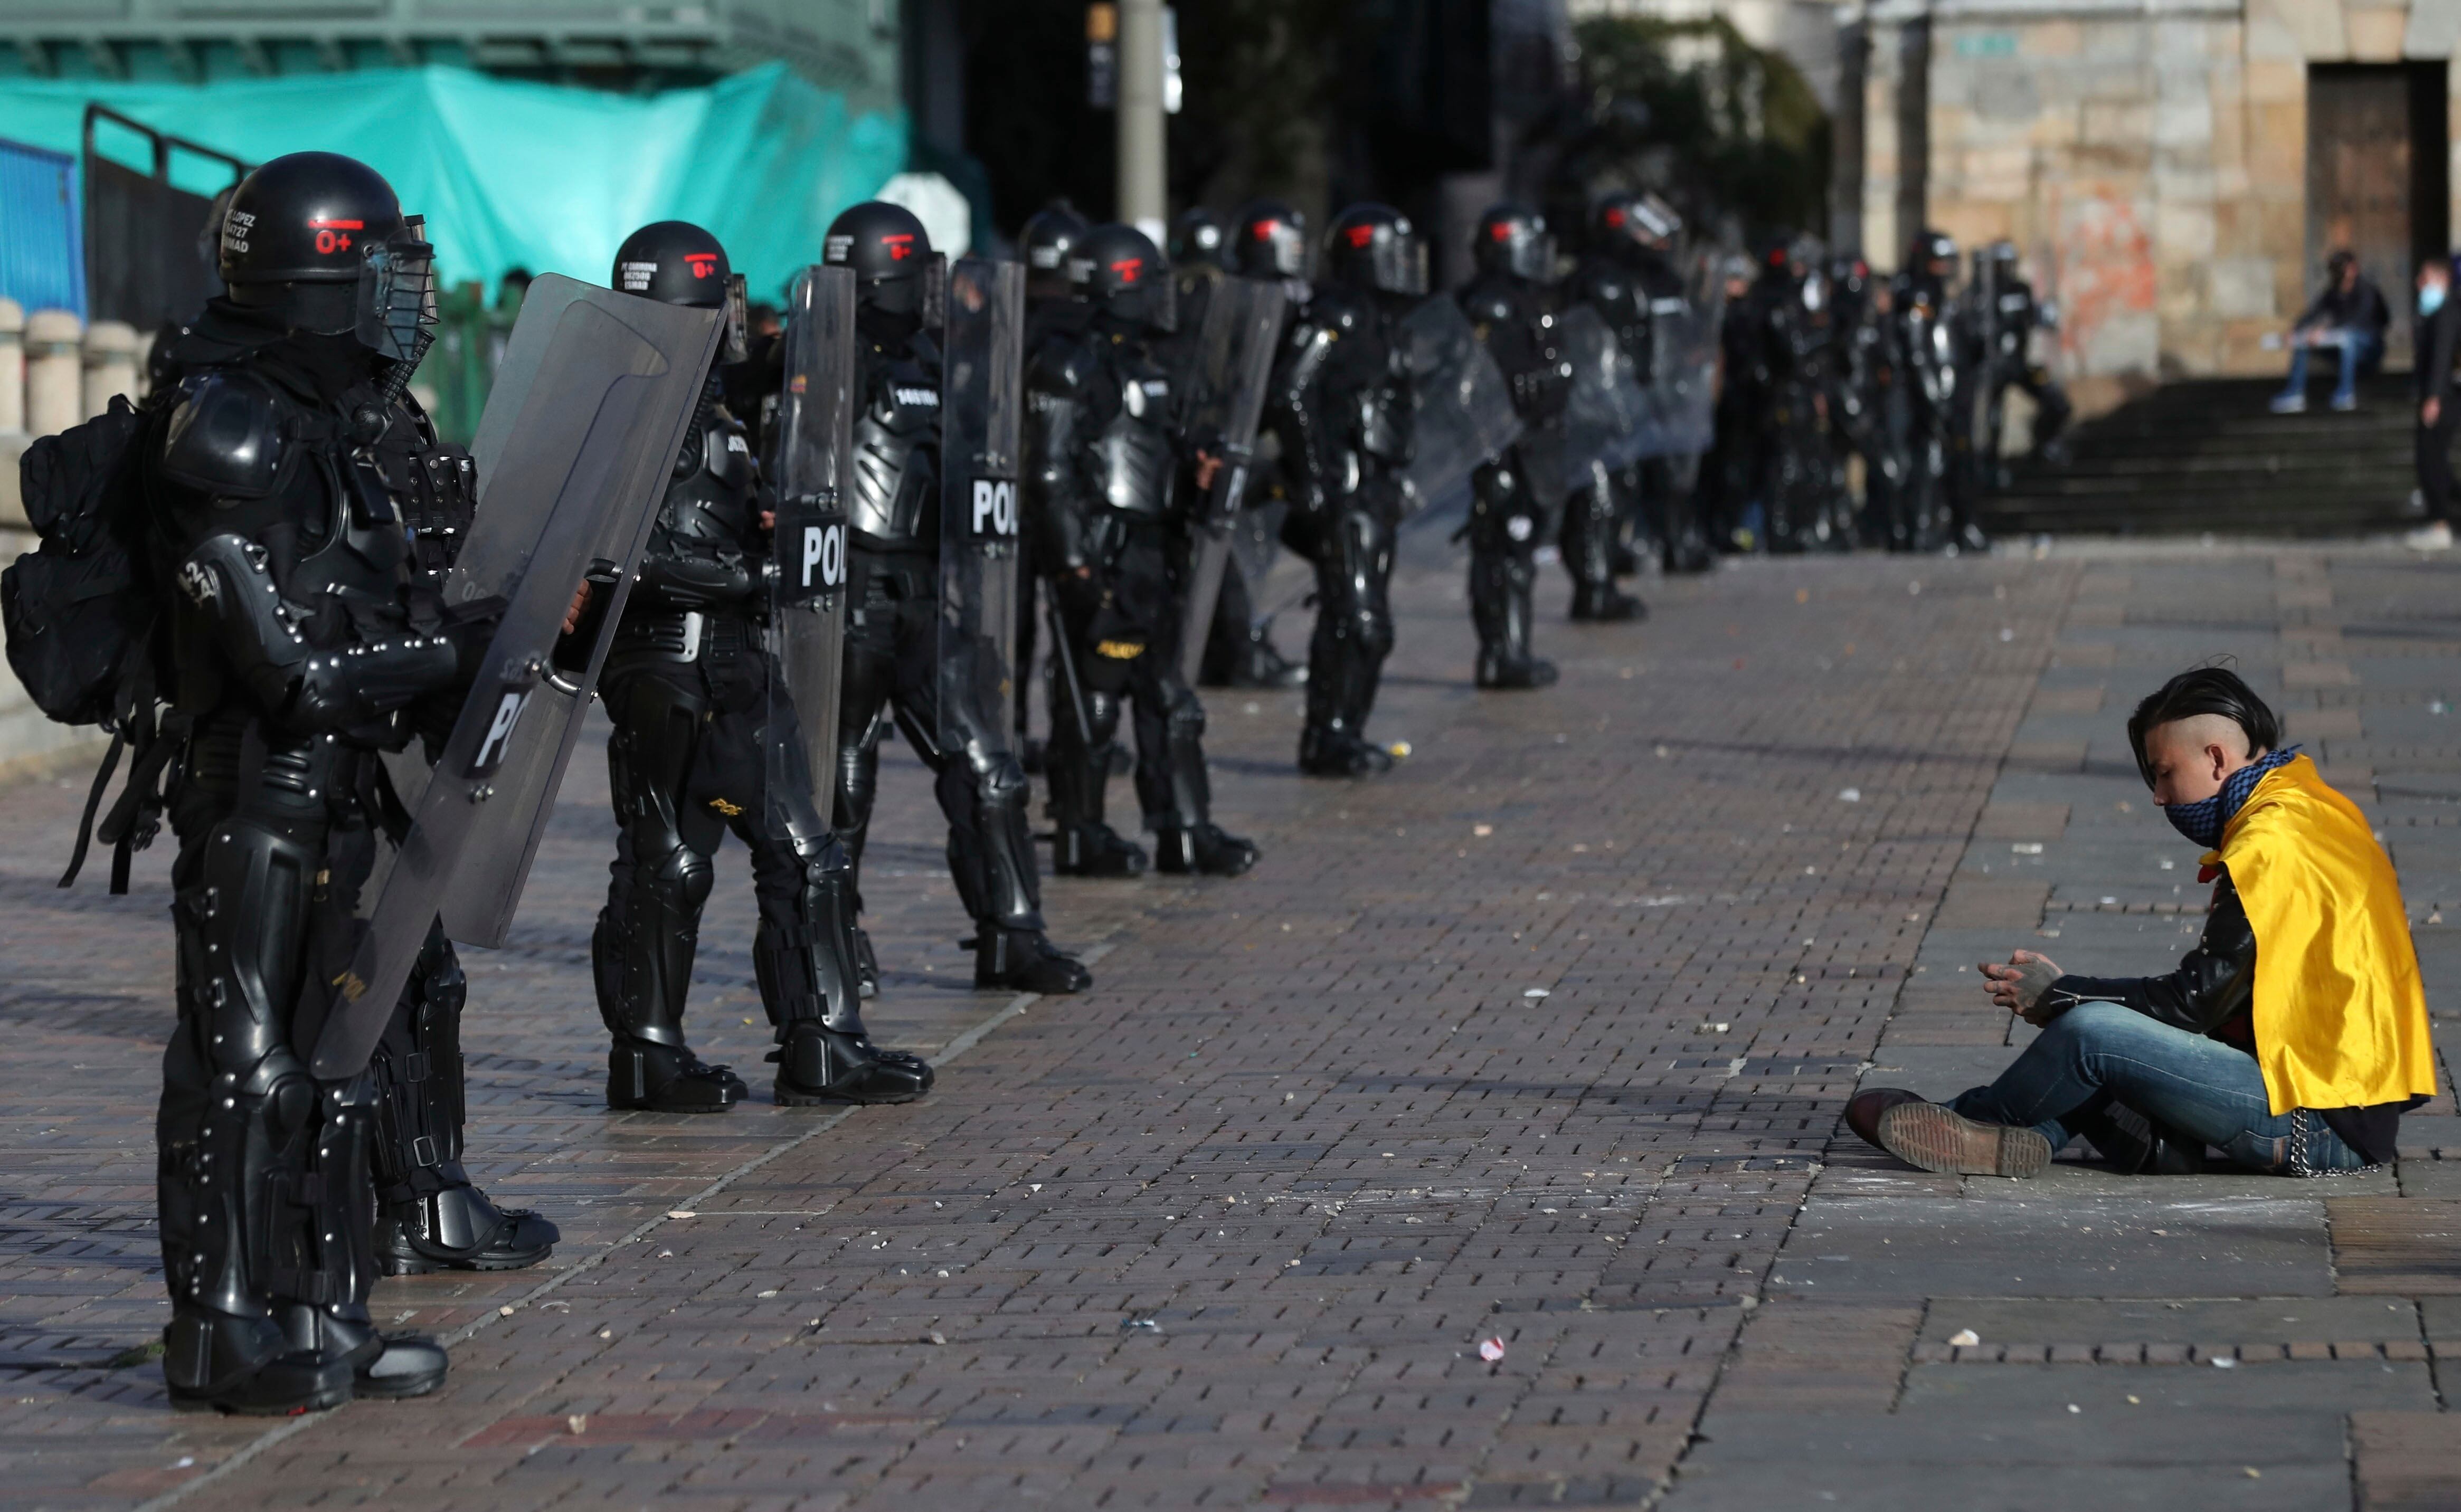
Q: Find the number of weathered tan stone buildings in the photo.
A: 1